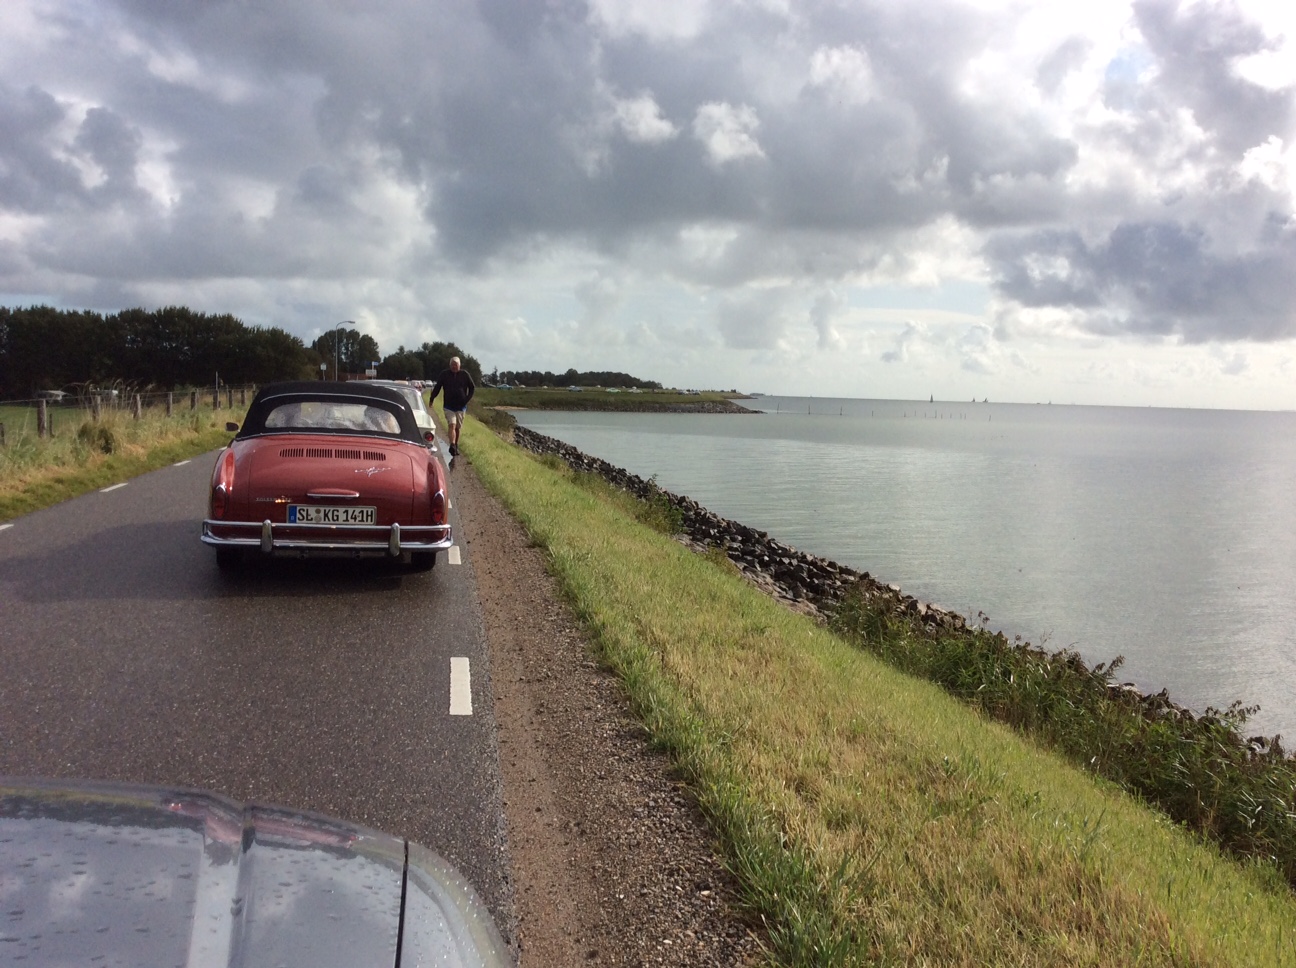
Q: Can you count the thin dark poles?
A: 13